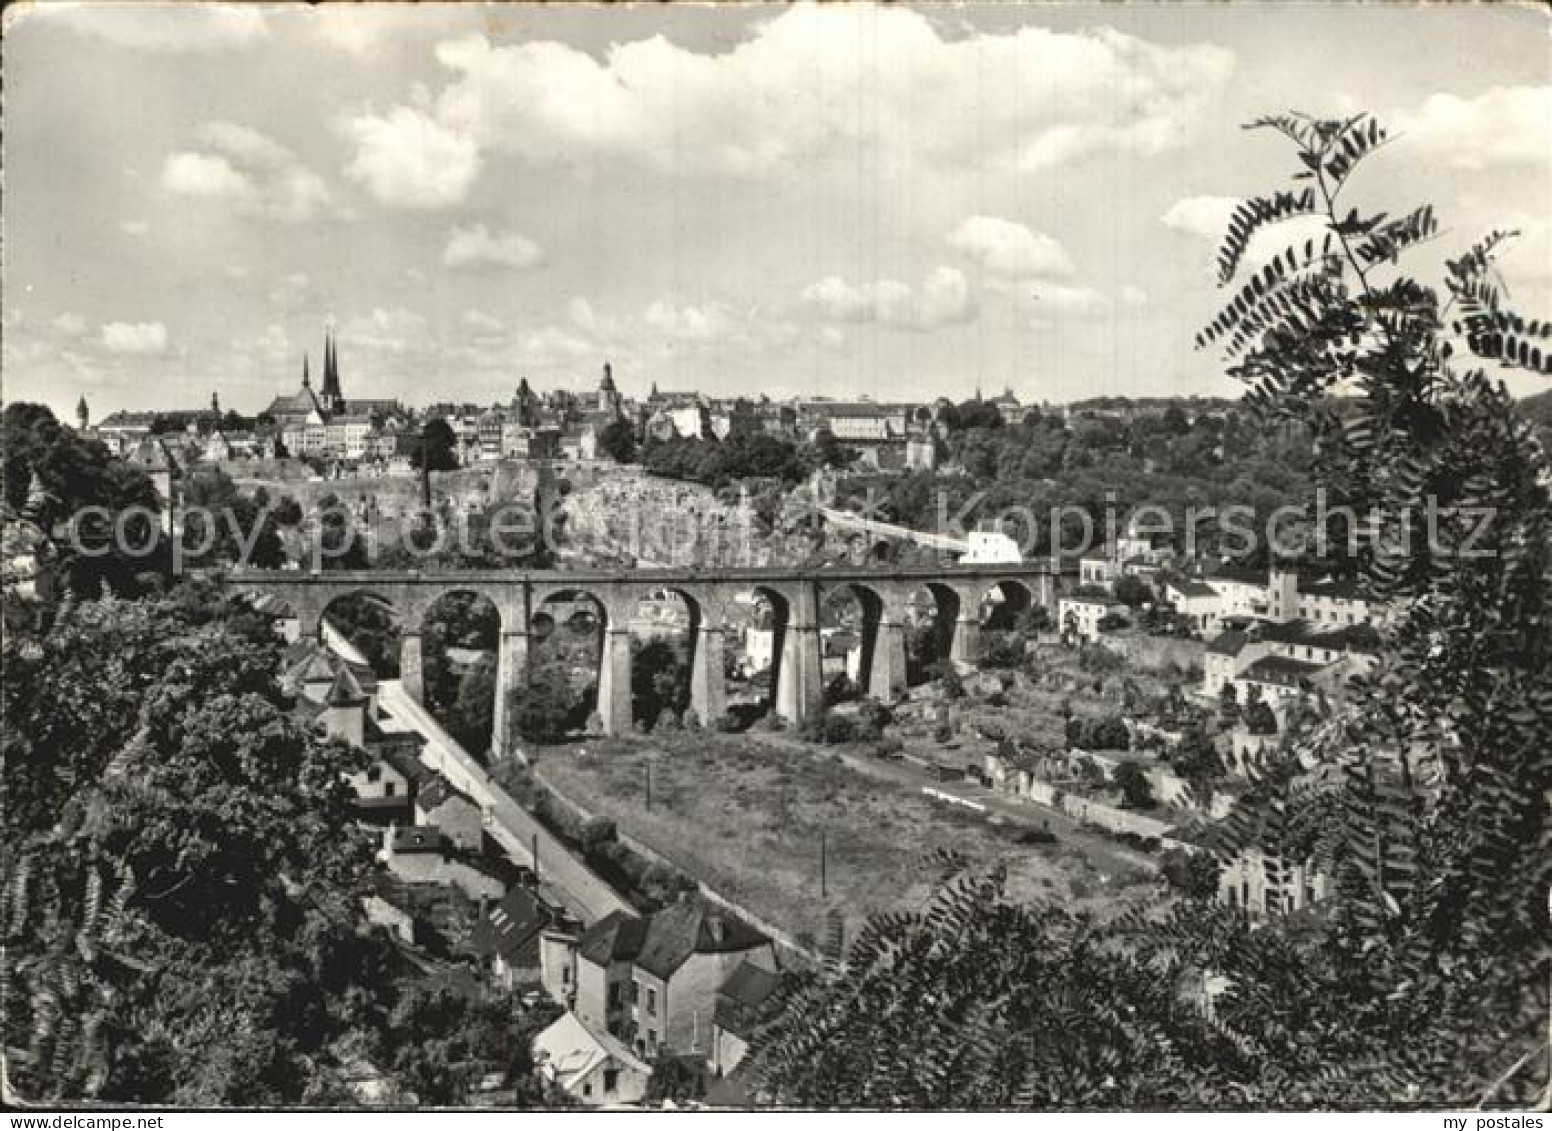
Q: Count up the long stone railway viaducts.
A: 1